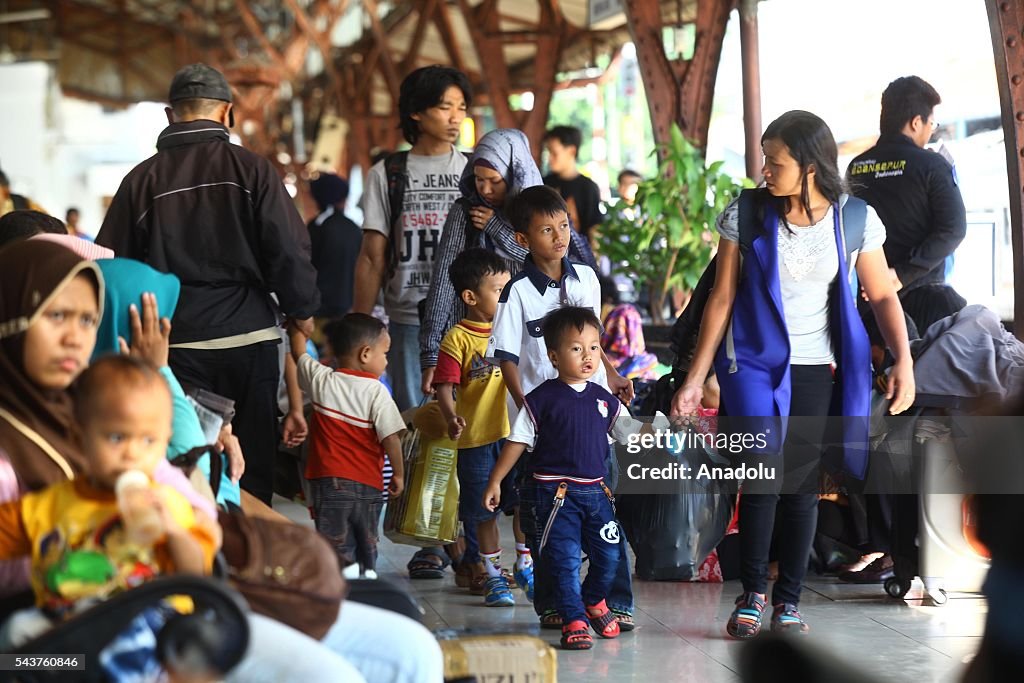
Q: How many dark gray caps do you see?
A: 1